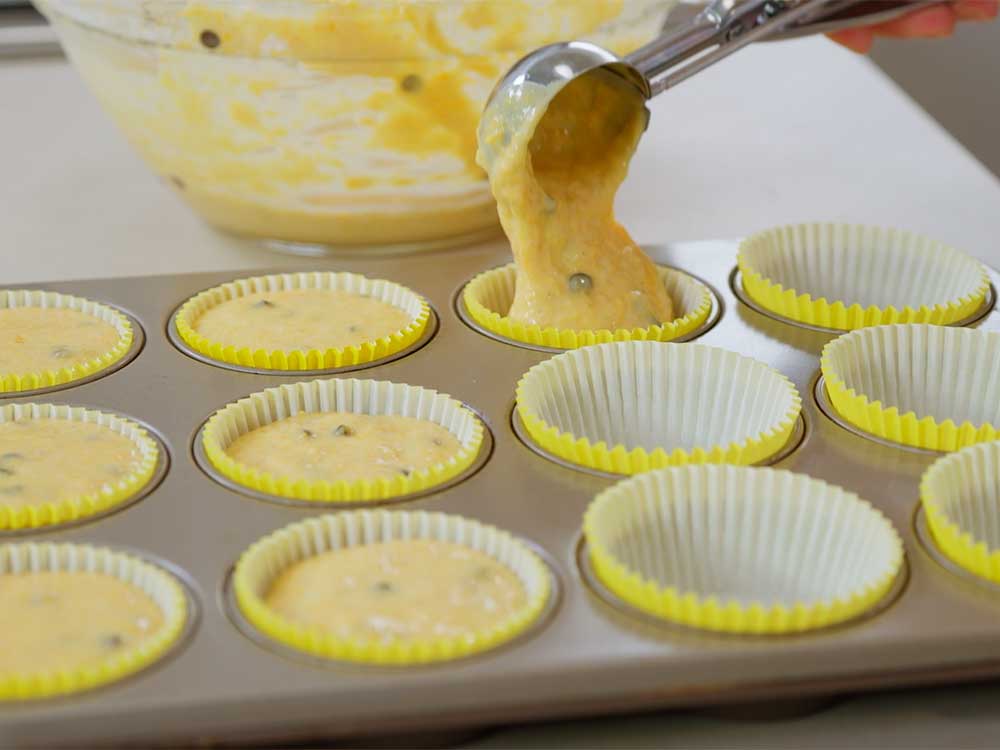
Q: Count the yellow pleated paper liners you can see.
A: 12